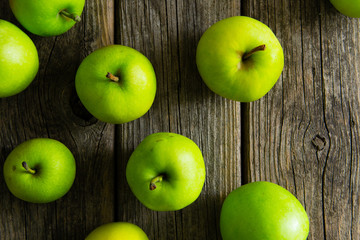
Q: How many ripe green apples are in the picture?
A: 9